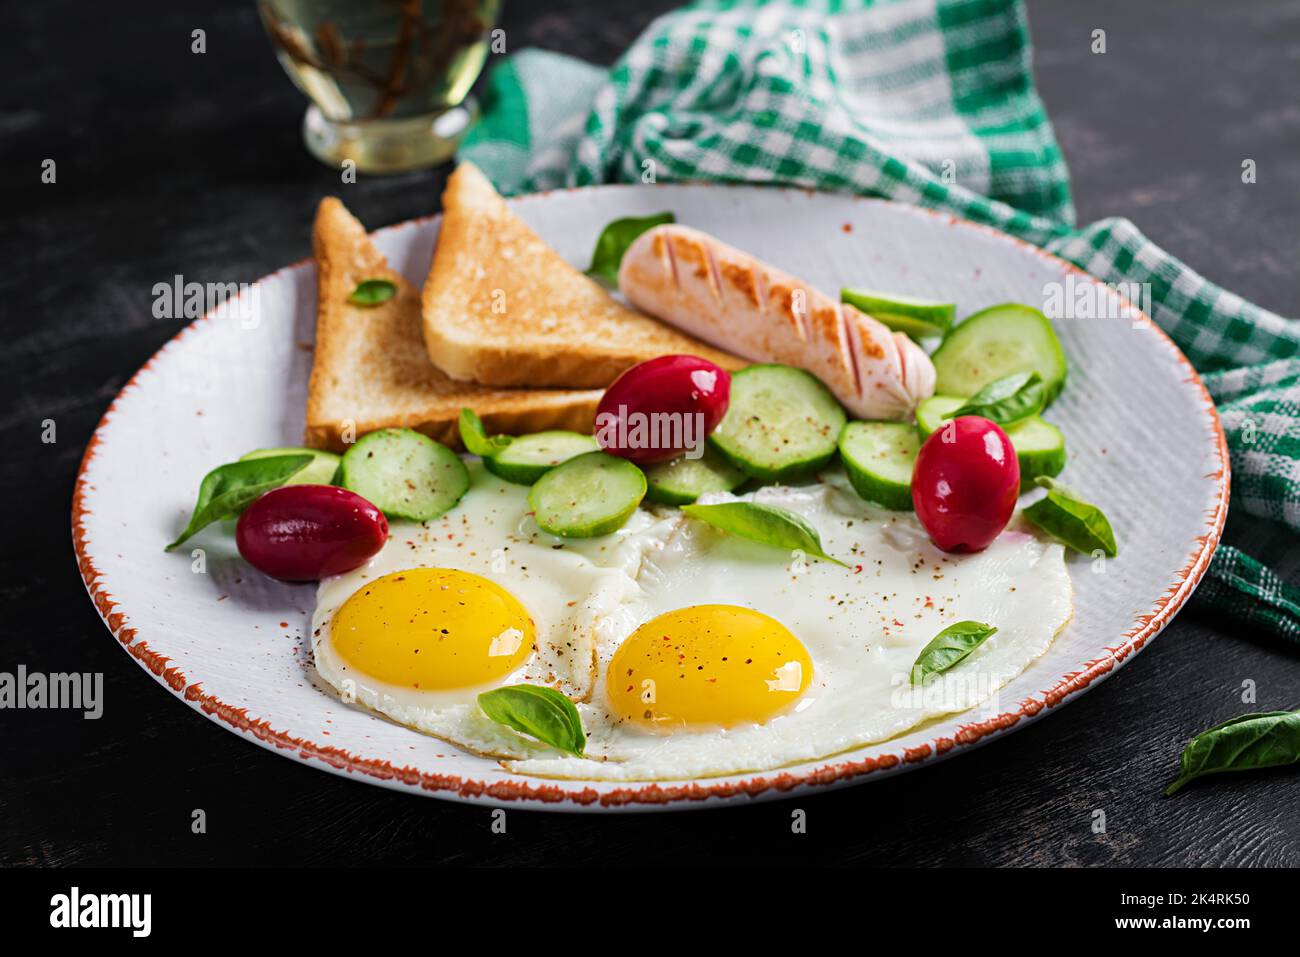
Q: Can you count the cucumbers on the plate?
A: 11